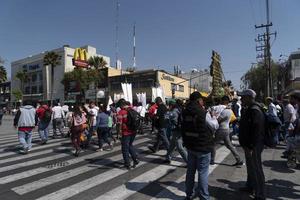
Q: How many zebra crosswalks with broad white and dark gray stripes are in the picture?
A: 1